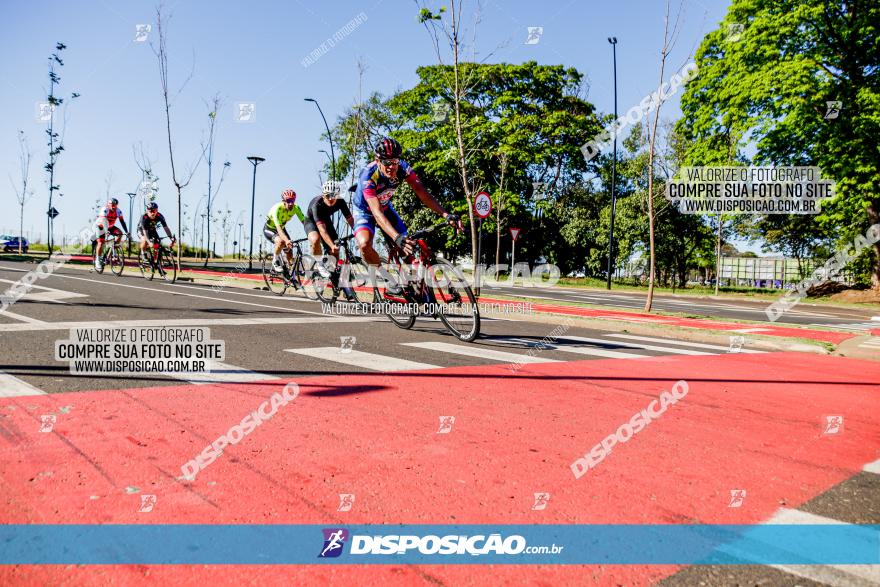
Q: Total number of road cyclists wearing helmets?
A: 5